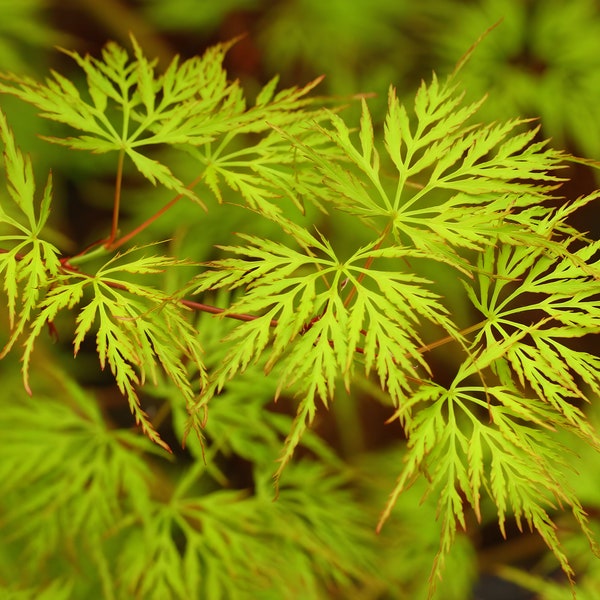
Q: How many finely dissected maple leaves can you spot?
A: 8